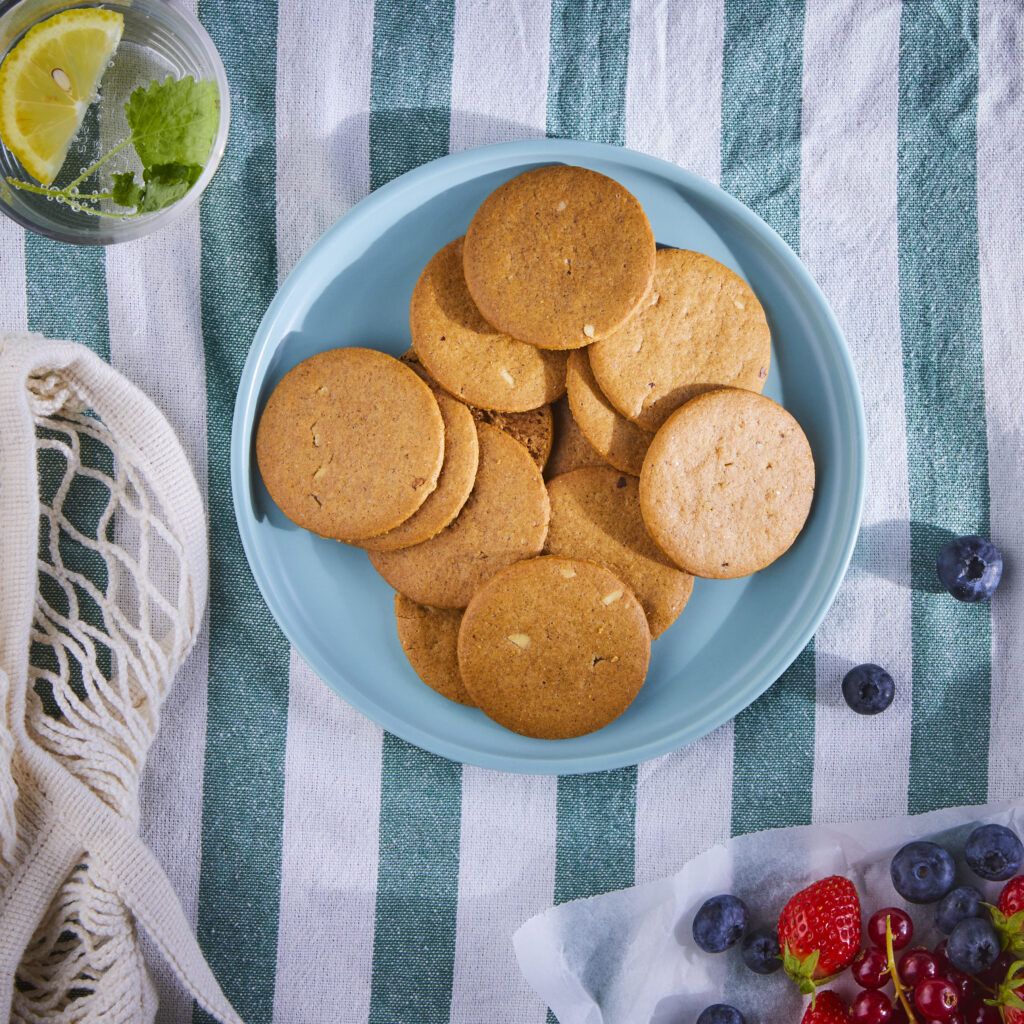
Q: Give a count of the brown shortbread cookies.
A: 13